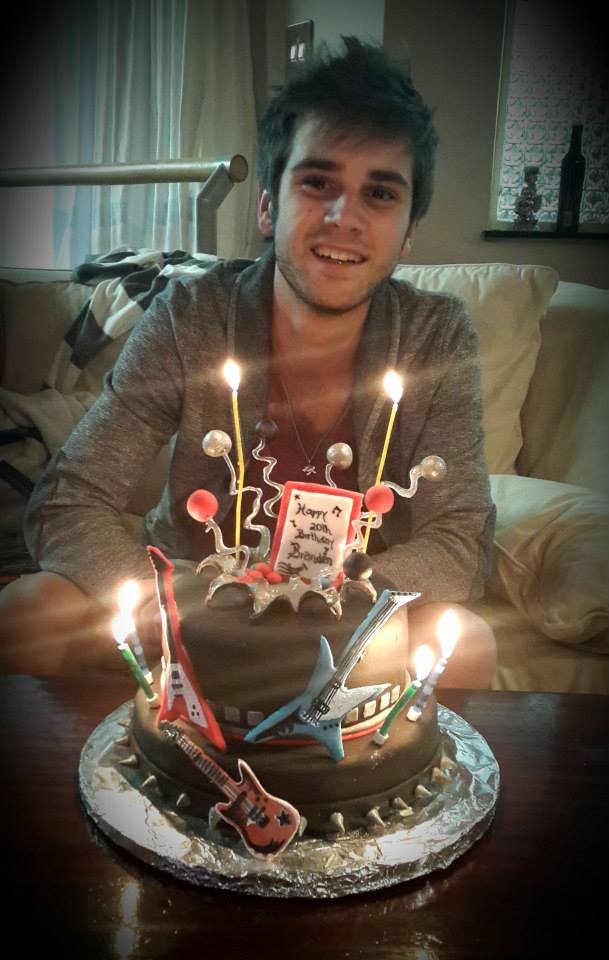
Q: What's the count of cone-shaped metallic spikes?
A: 13